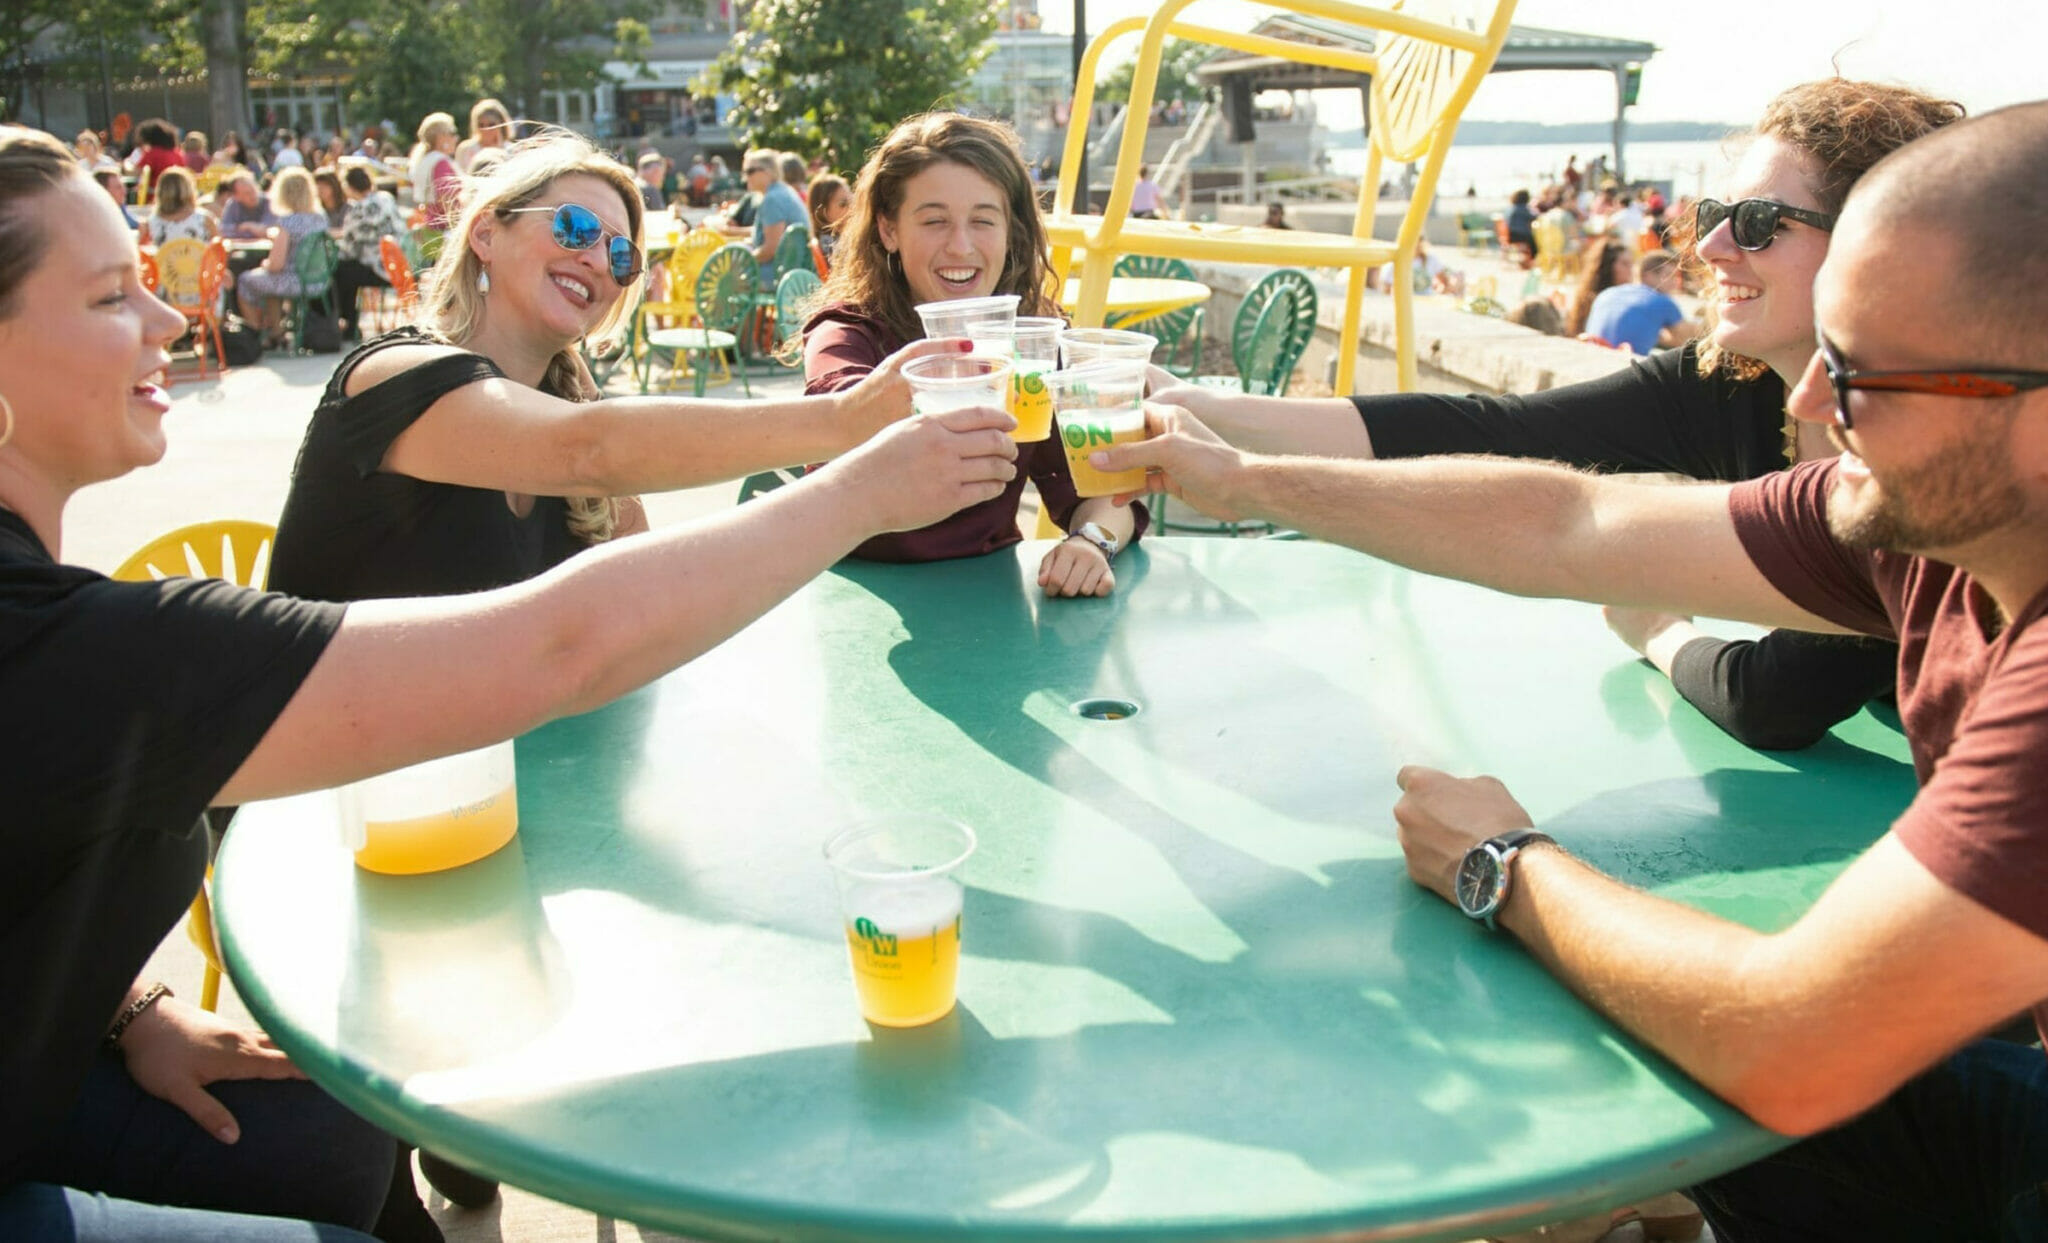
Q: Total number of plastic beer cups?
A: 6